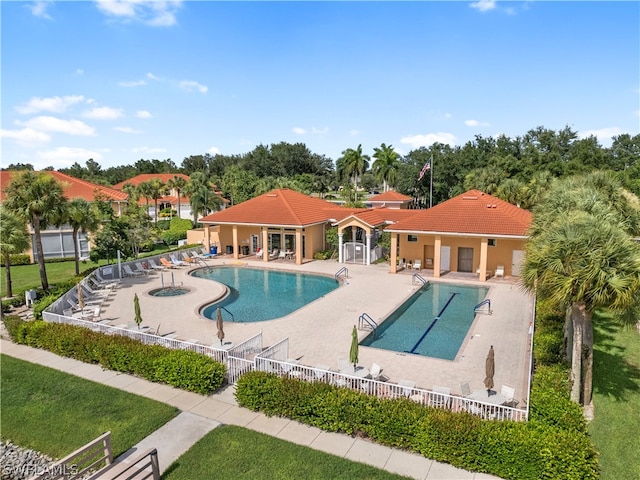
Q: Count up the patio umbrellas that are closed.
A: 5